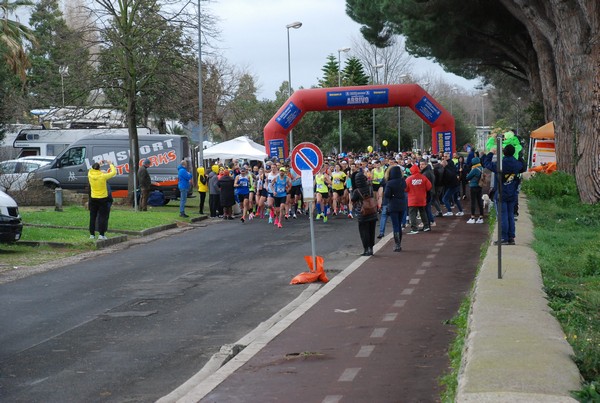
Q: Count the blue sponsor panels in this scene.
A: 5